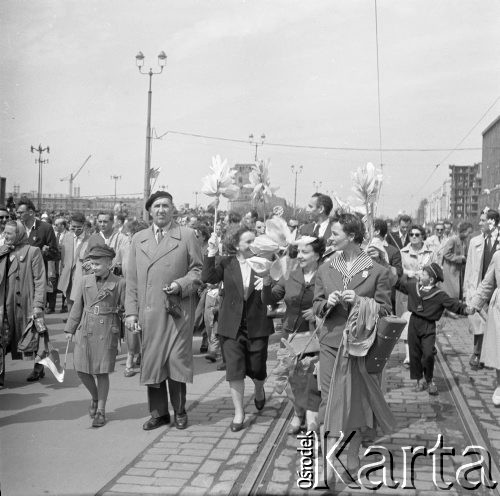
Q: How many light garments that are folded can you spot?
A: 1